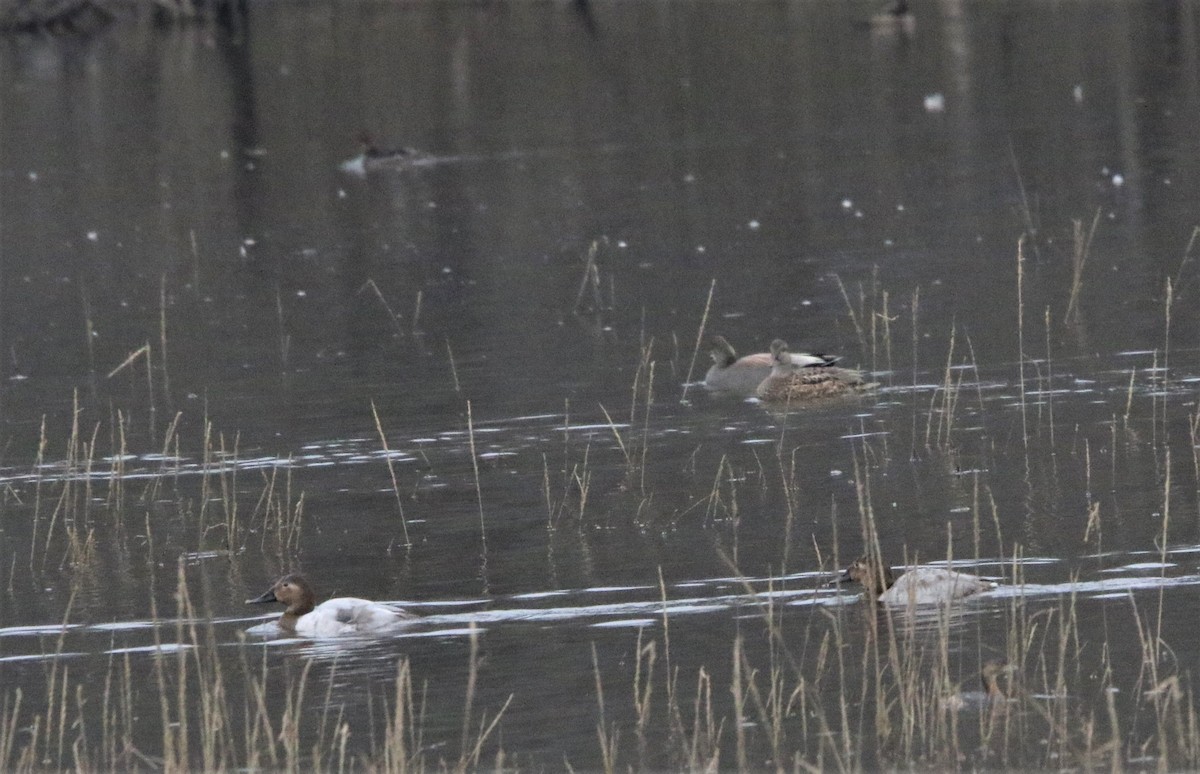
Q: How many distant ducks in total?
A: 2